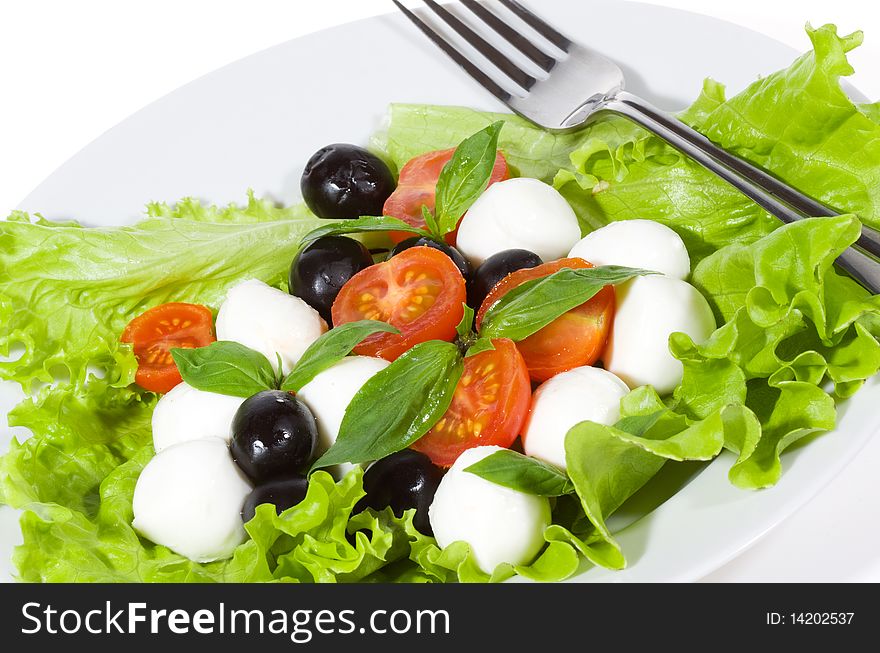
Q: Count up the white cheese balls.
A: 9